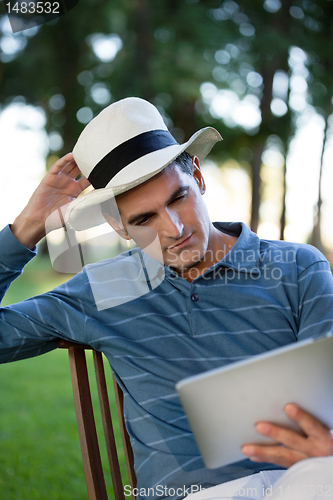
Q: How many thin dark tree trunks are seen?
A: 3